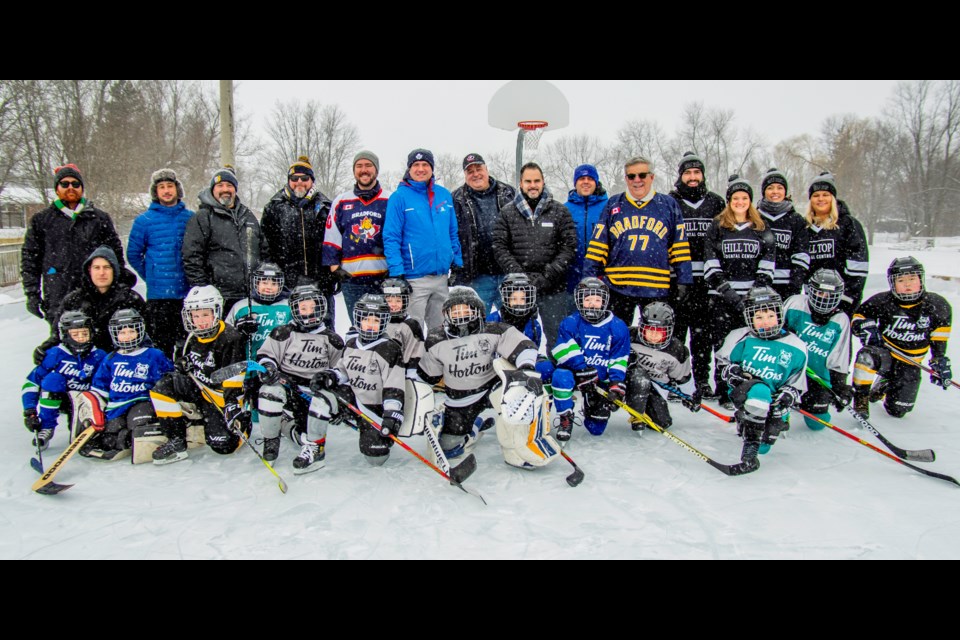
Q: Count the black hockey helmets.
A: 13